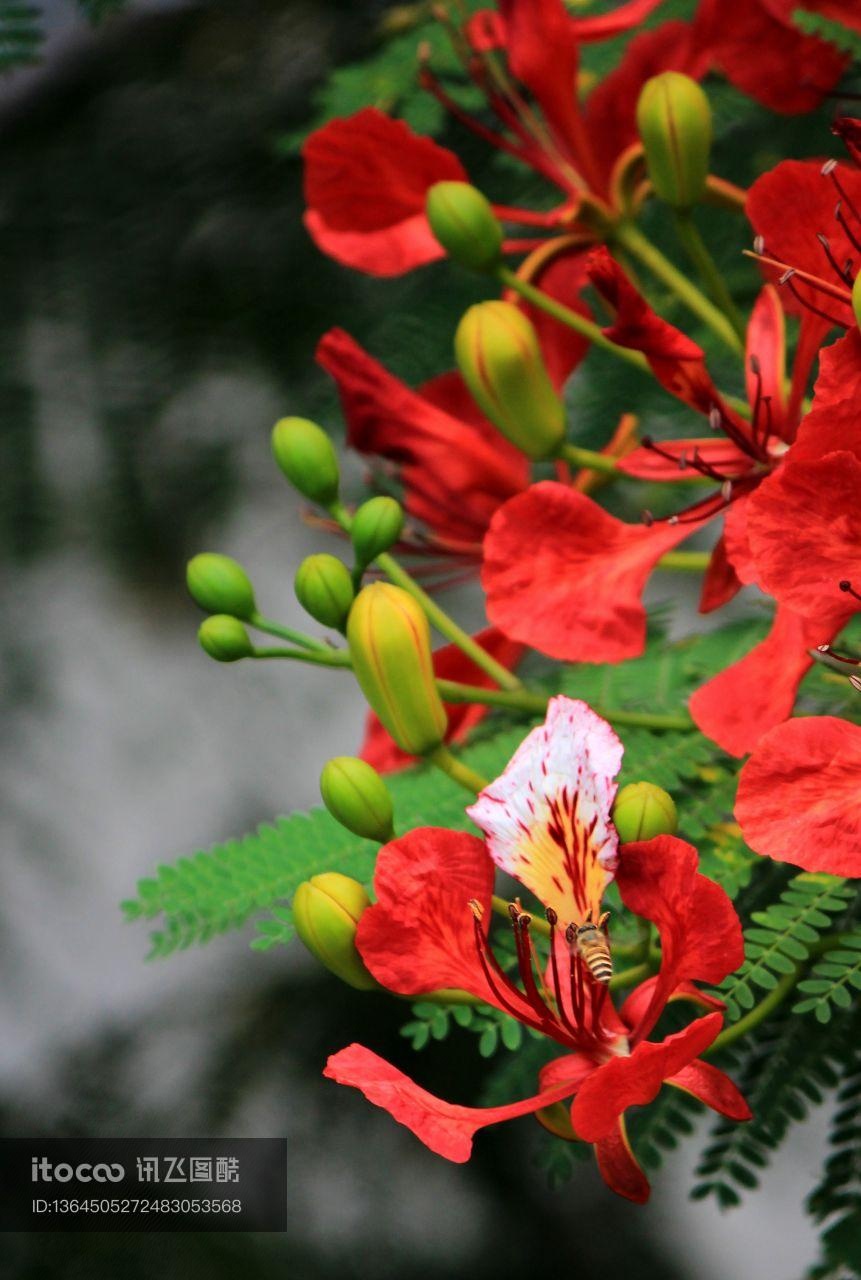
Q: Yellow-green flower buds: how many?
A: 12